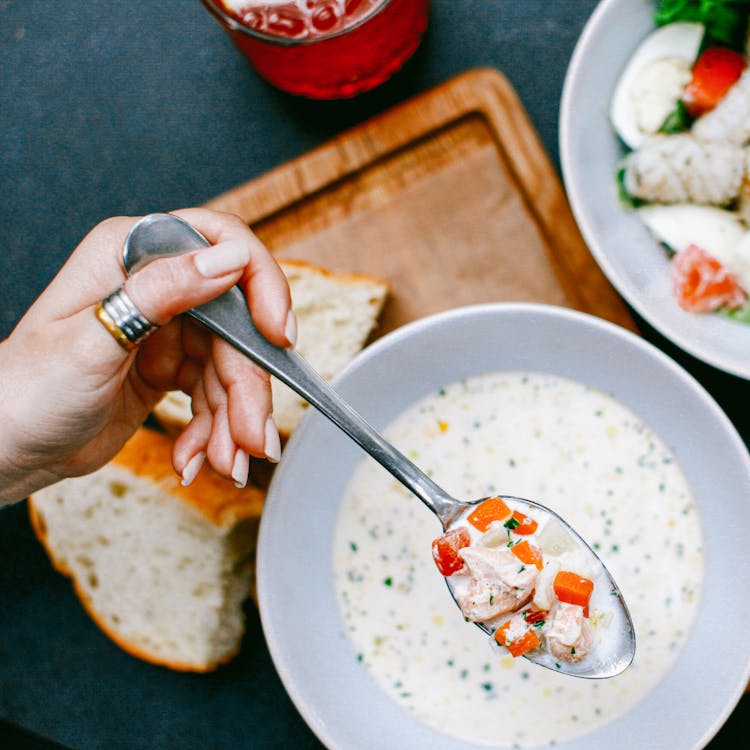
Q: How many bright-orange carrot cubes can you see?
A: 5